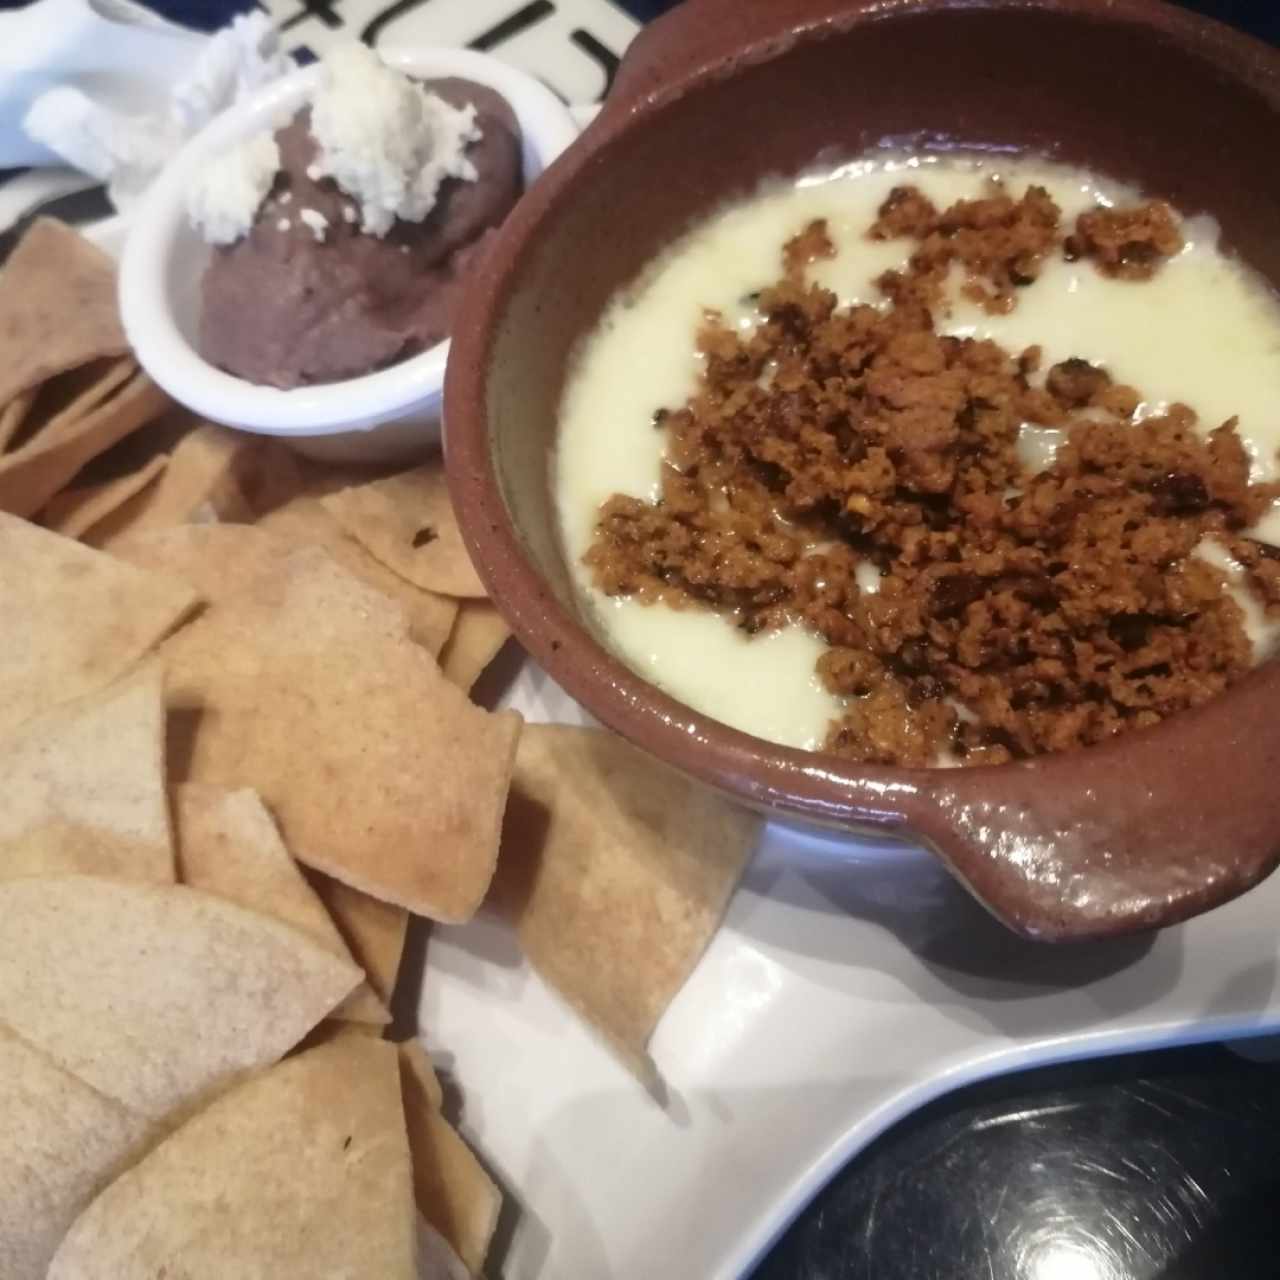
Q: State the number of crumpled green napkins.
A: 0